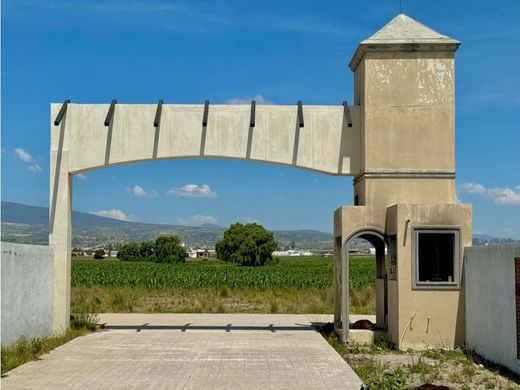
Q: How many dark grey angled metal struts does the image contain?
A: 7